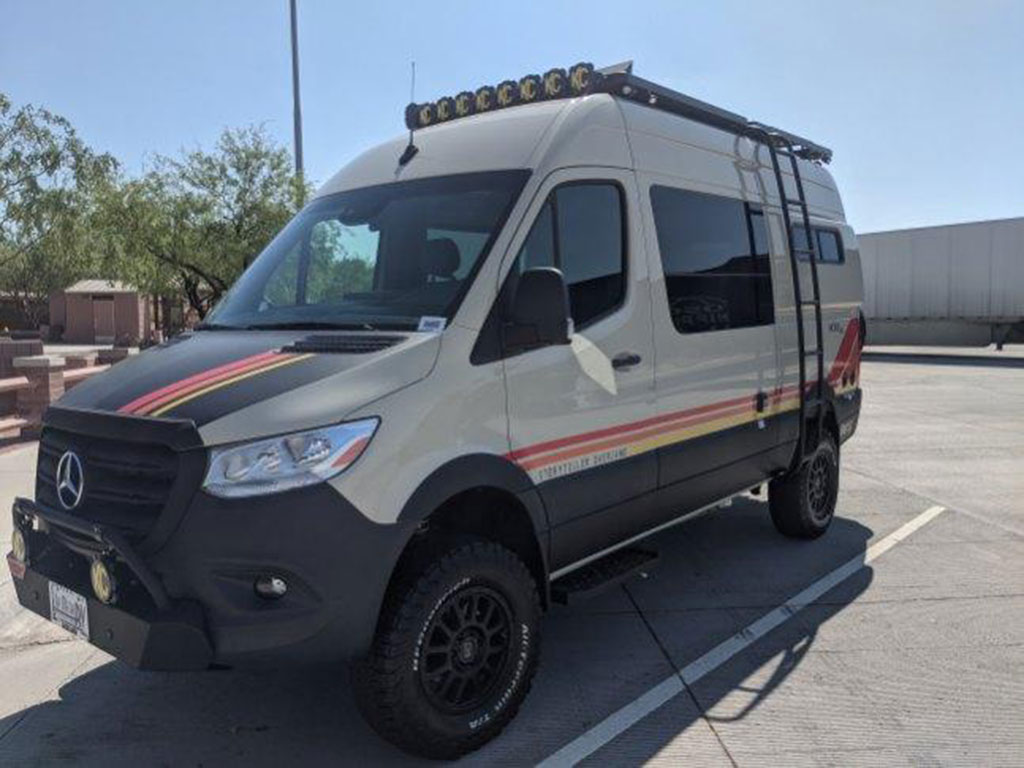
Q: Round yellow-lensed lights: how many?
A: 2